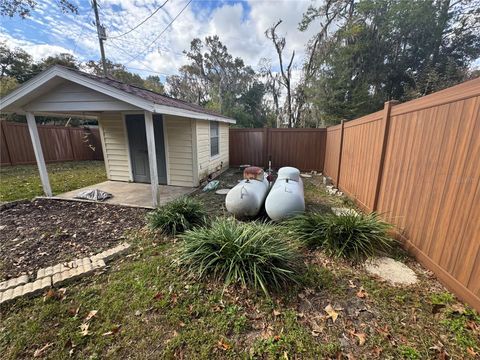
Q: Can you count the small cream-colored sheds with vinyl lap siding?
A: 1